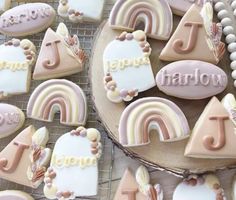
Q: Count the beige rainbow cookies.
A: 3